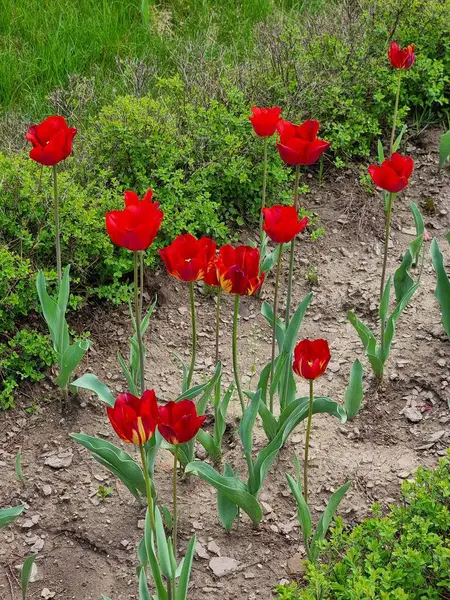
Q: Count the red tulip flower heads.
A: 13